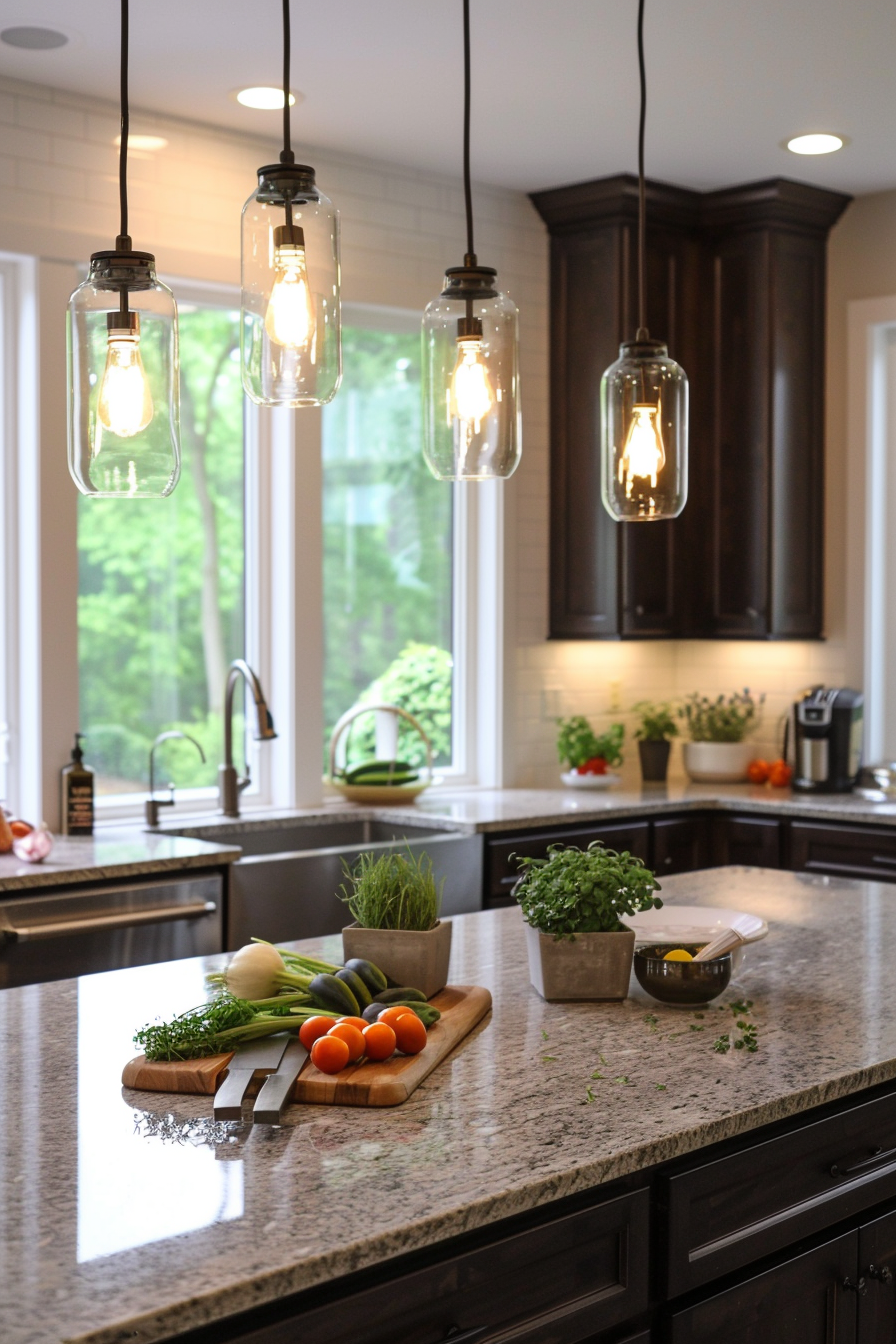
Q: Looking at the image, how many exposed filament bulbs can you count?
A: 4